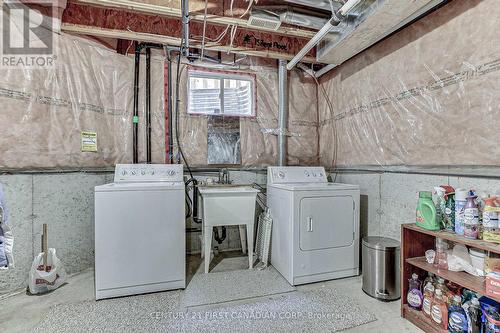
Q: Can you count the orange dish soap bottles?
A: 2